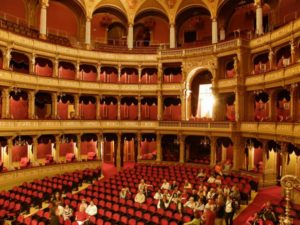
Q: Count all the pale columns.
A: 6